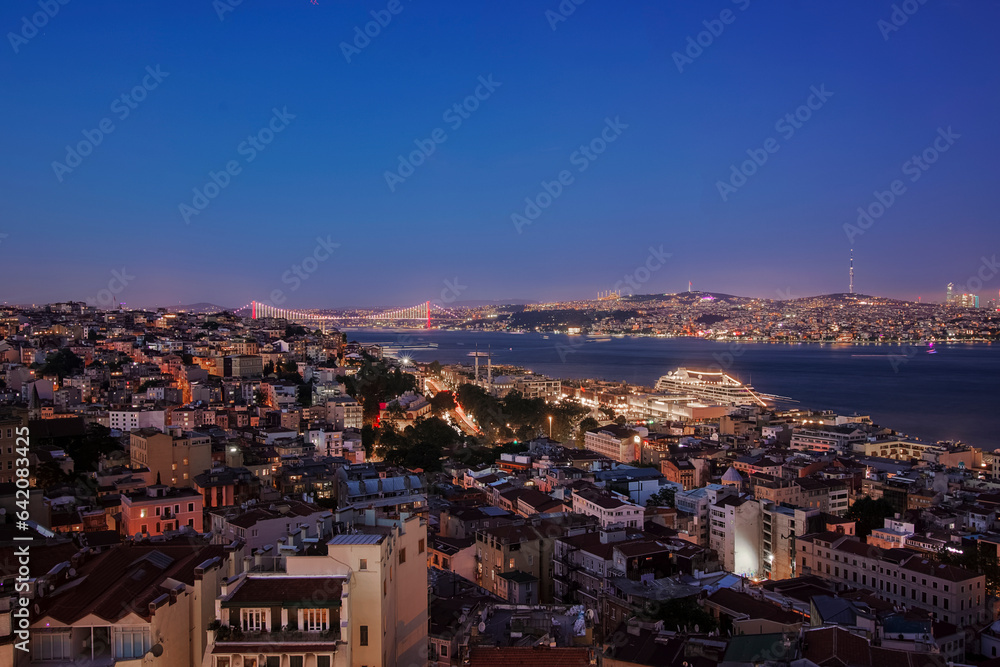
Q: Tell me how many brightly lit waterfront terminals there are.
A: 1